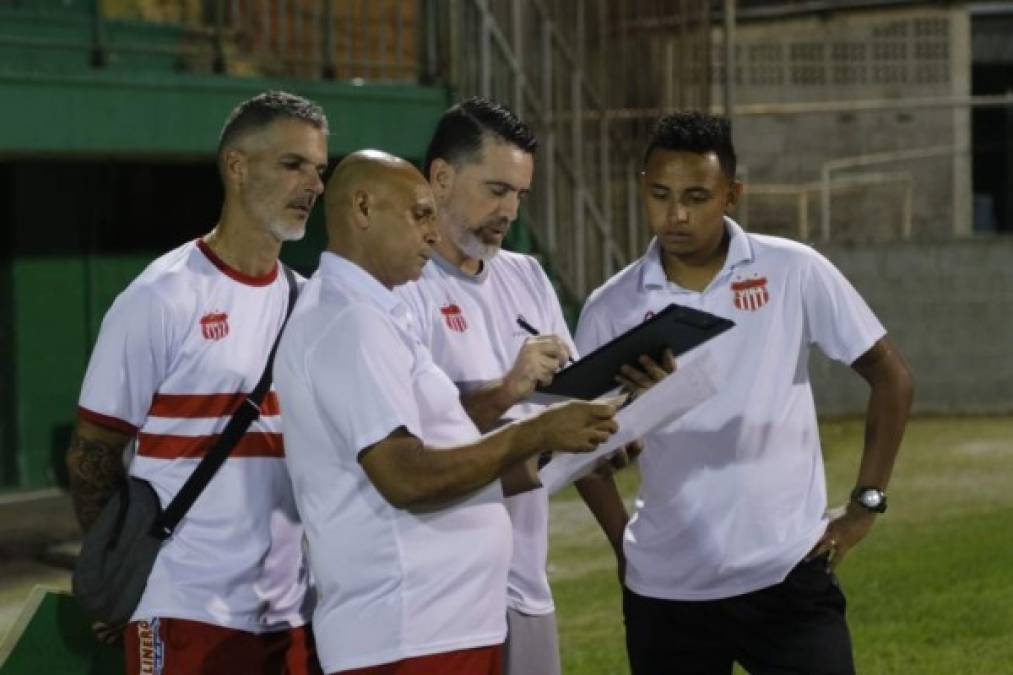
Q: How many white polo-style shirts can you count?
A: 2